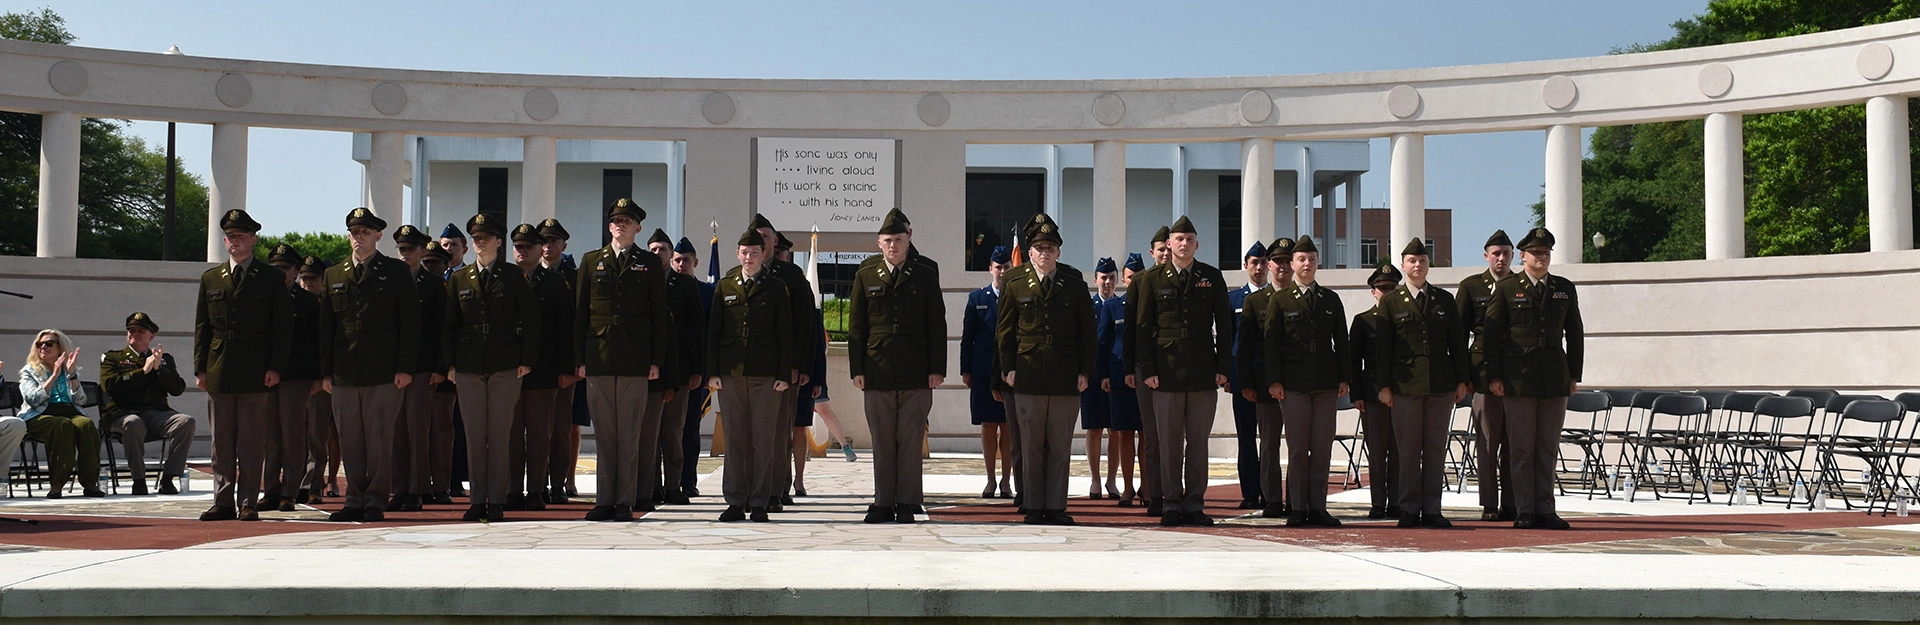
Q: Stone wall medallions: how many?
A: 12